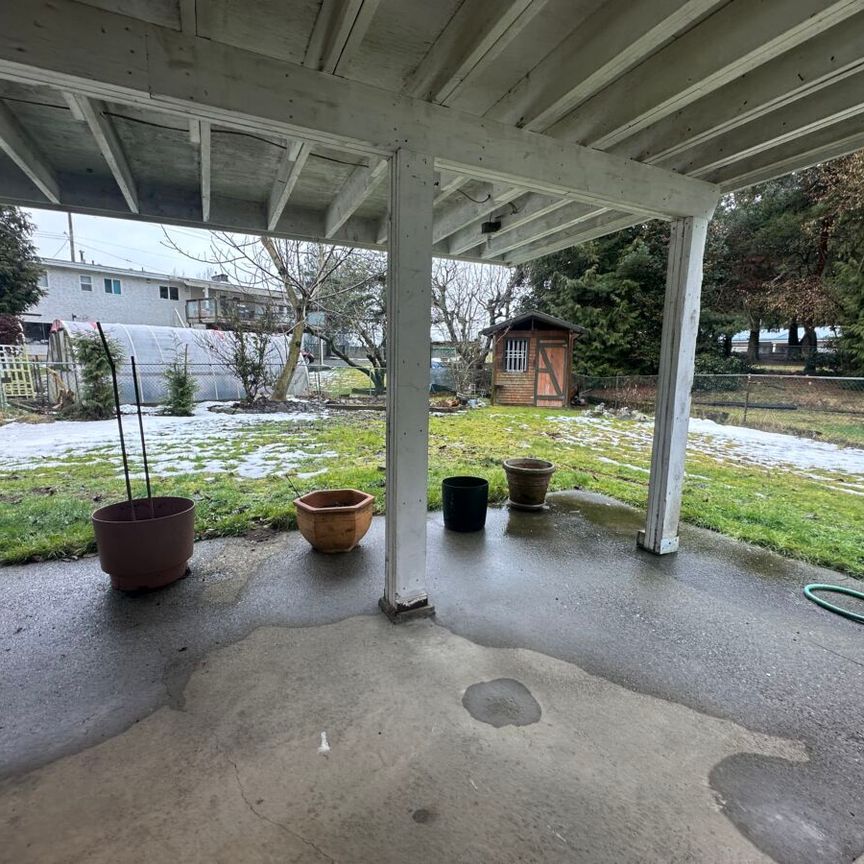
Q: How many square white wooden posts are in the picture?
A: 2